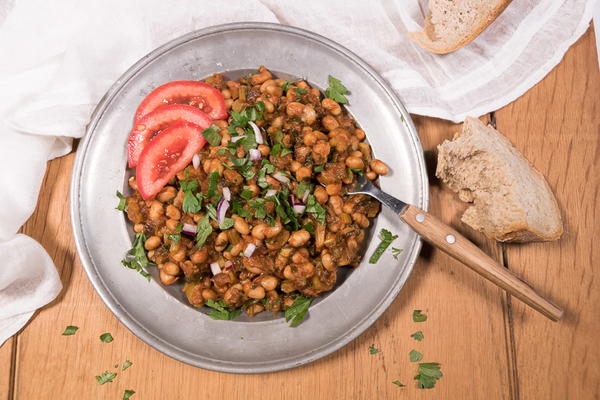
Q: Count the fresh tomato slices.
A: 3